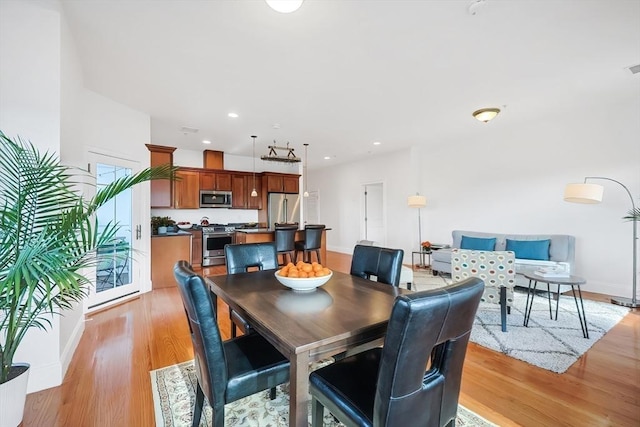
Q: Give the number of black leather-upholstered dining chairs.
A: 4